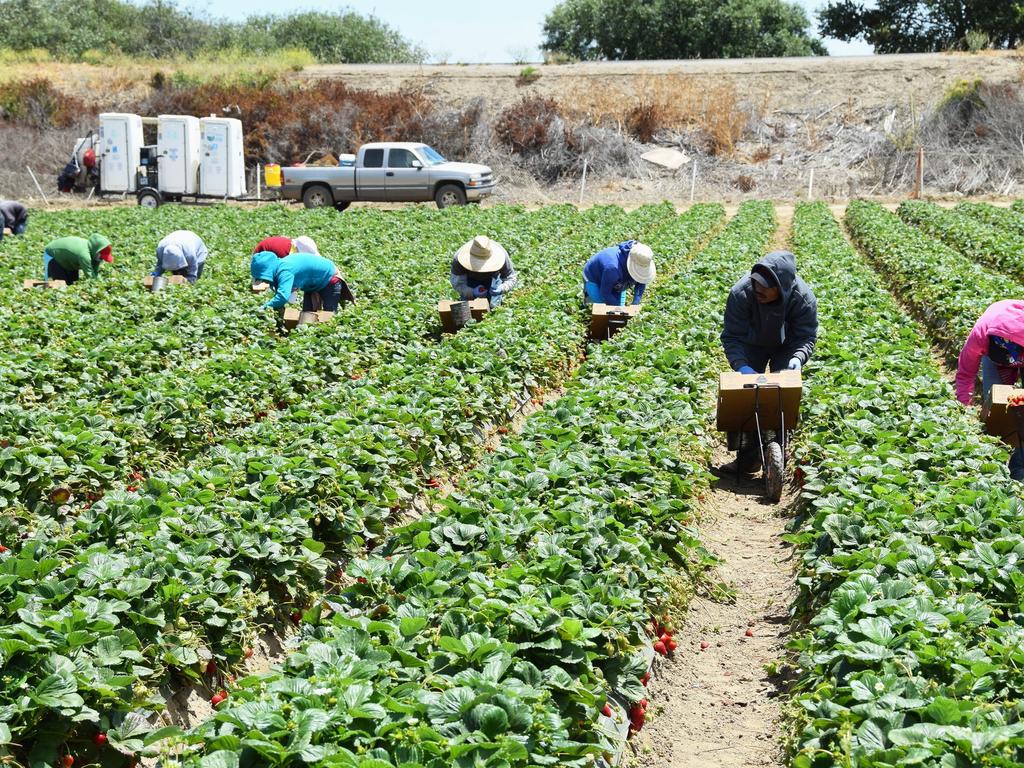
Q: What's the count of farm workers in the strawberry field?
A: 9